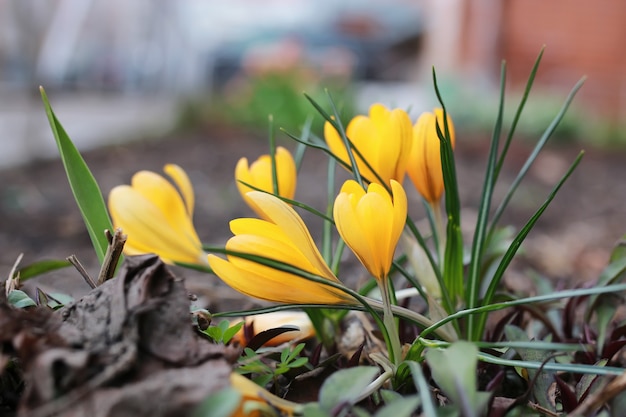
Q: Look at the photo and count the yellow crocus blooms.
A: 6